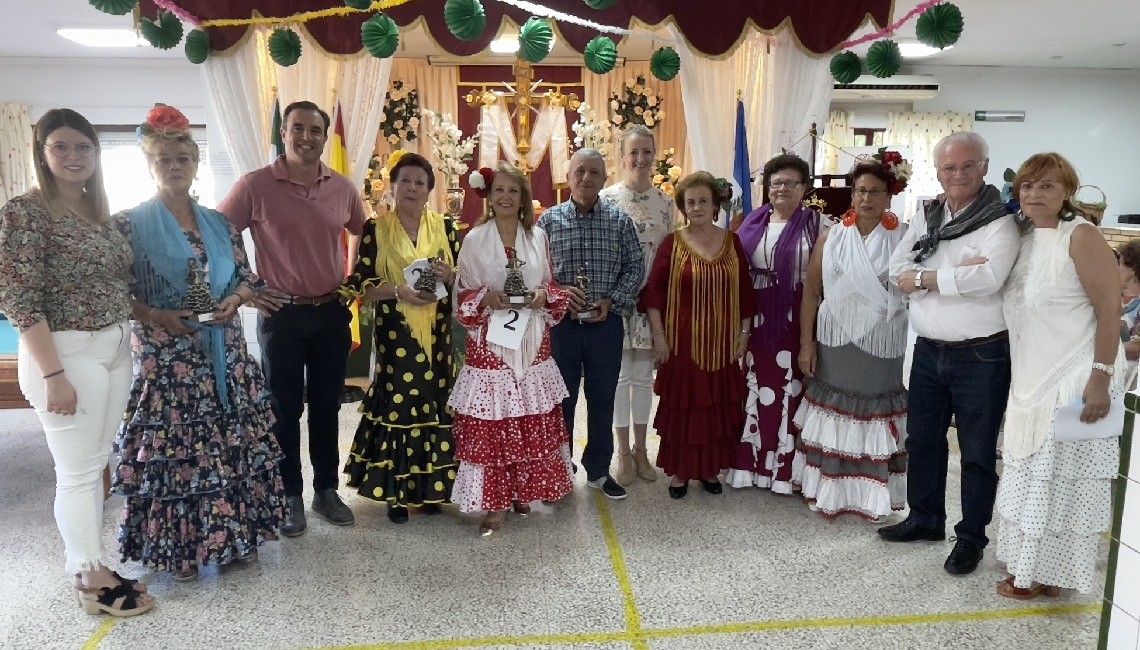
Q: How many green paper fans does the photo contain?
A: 14